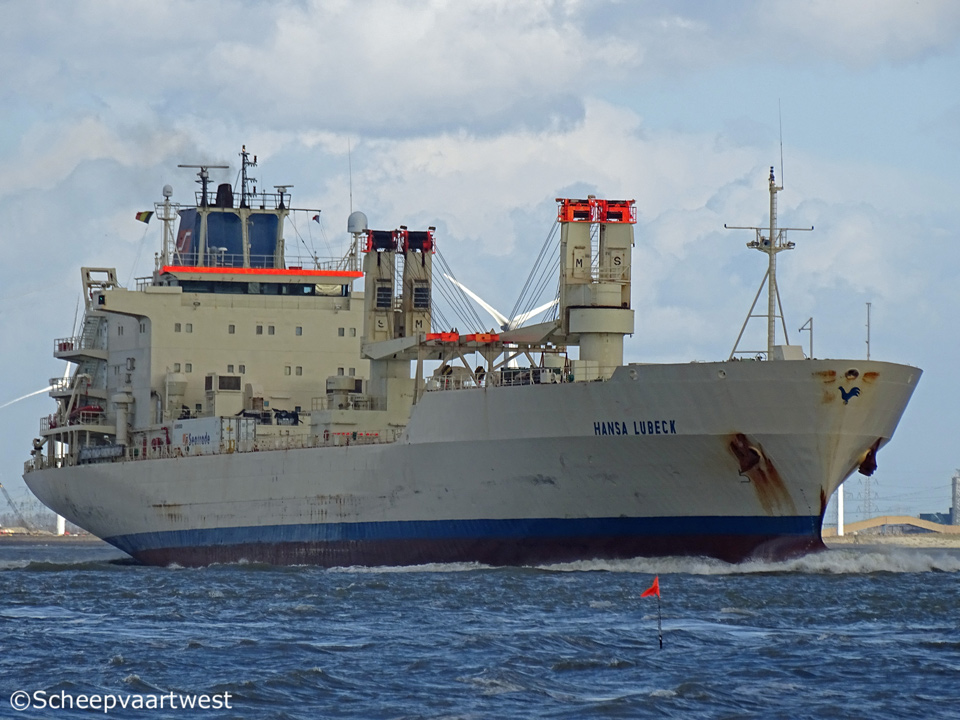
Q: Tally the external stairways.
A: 2